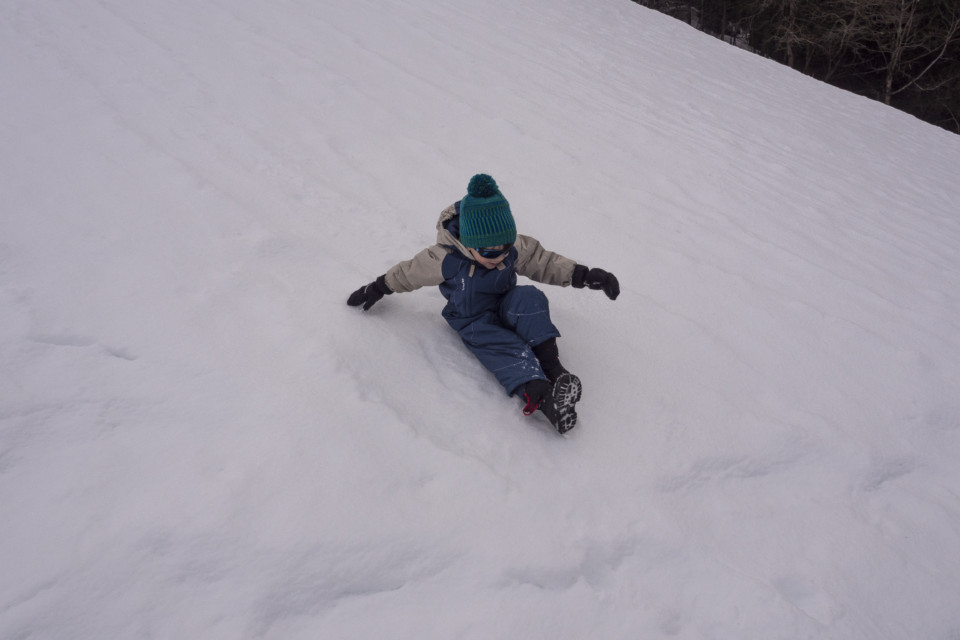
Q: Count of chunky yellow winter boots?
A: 0